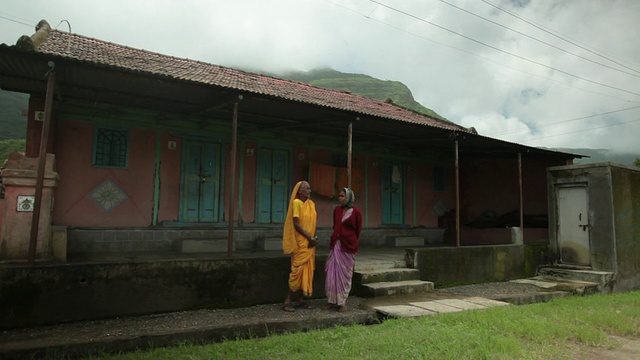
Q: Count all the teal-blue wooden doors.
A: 3